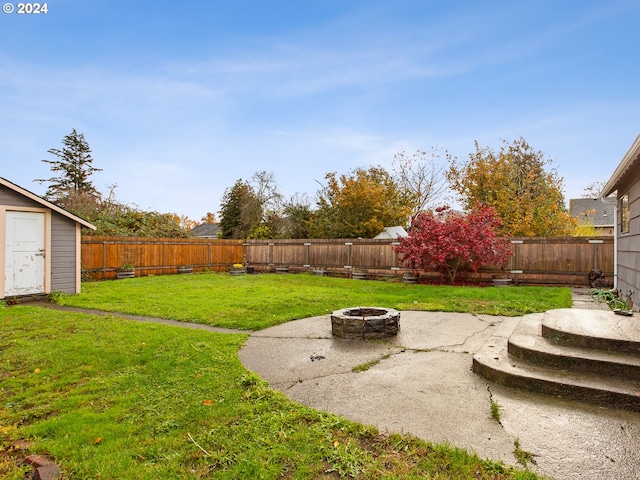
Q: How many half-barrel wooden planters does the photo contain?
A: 8